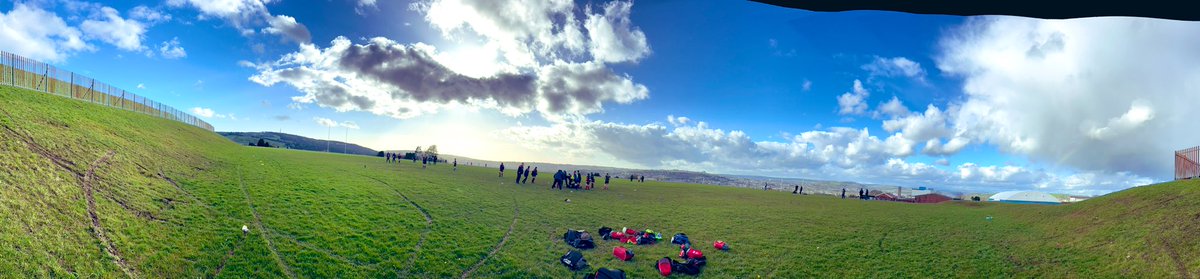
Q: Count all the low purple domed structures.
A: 0